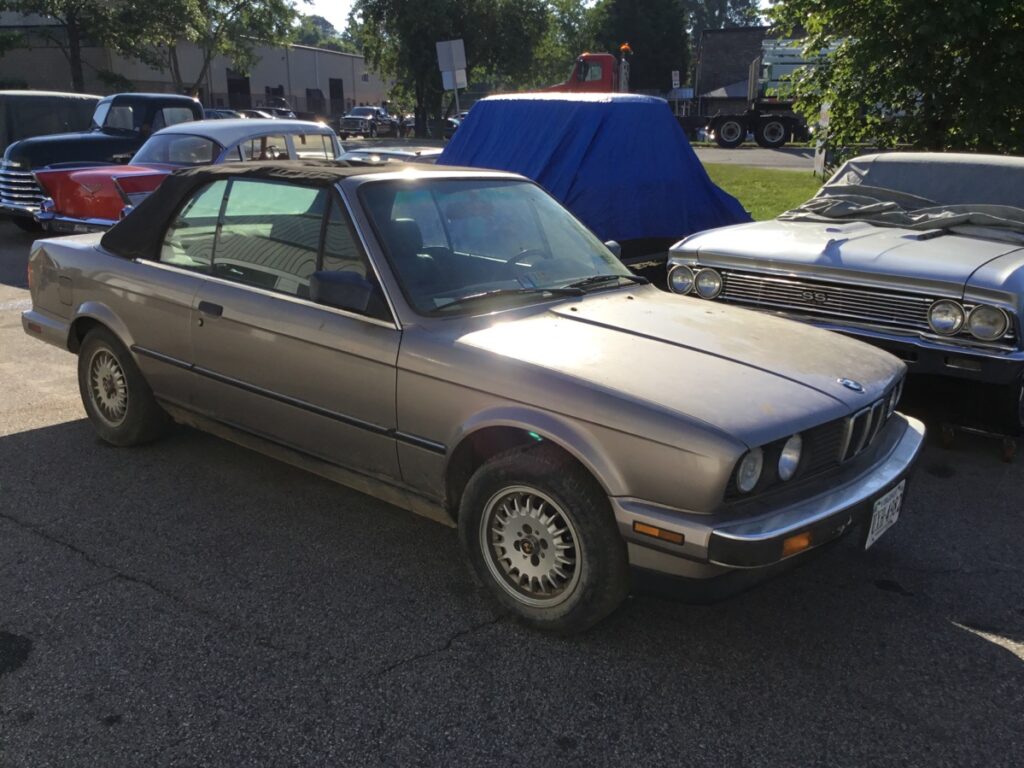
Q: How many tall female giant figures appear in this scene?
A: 0